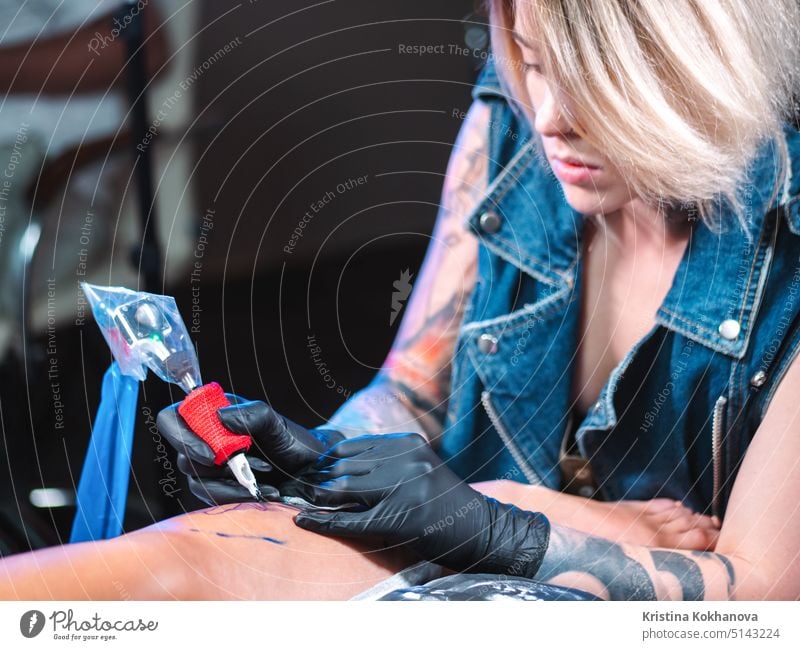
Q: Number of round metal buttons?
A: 4